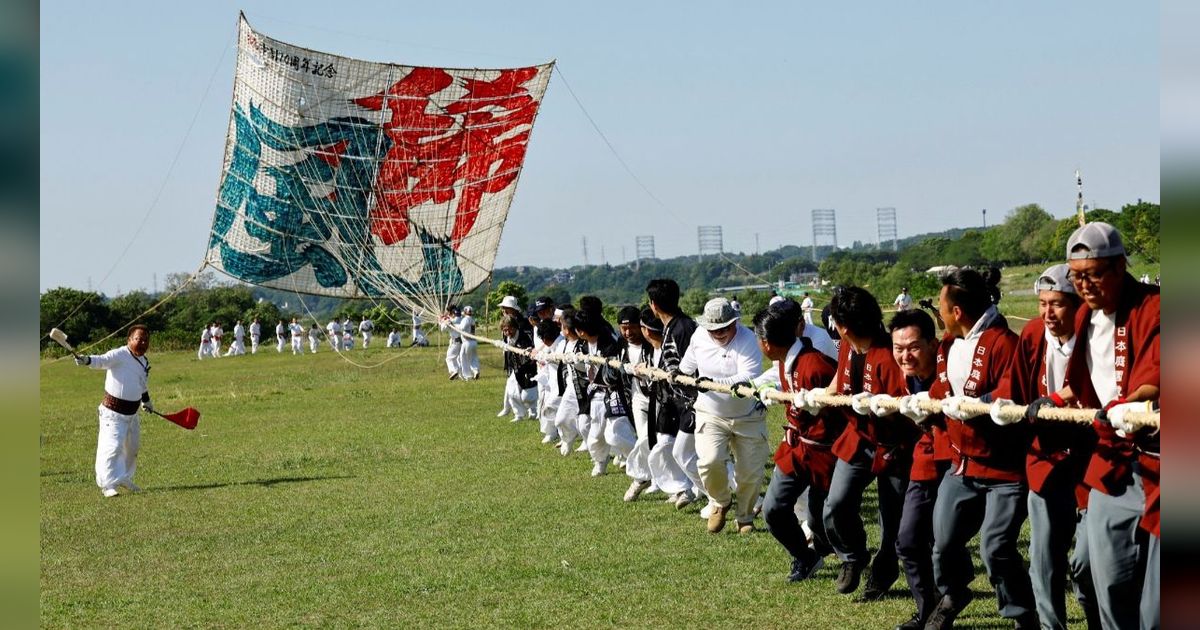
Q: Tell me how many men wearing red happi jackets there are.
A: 6